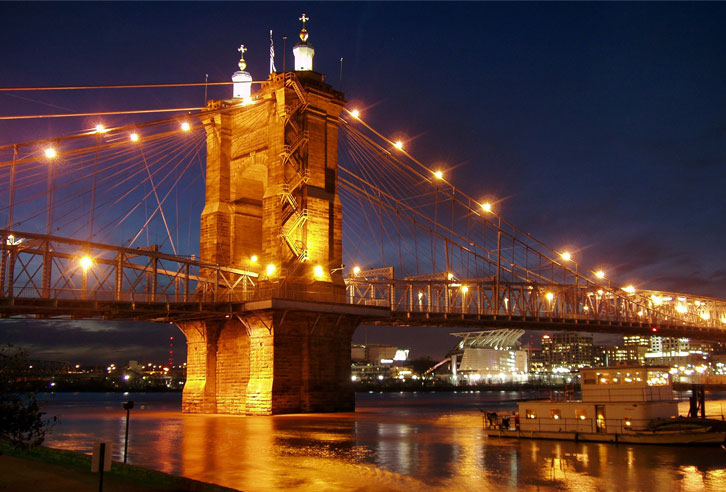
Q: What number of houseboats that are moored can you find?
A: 1